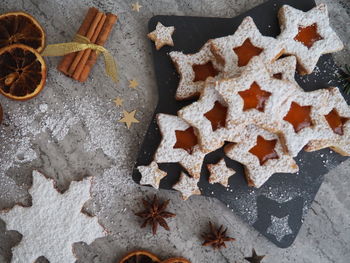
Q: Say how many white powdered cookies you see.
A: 15